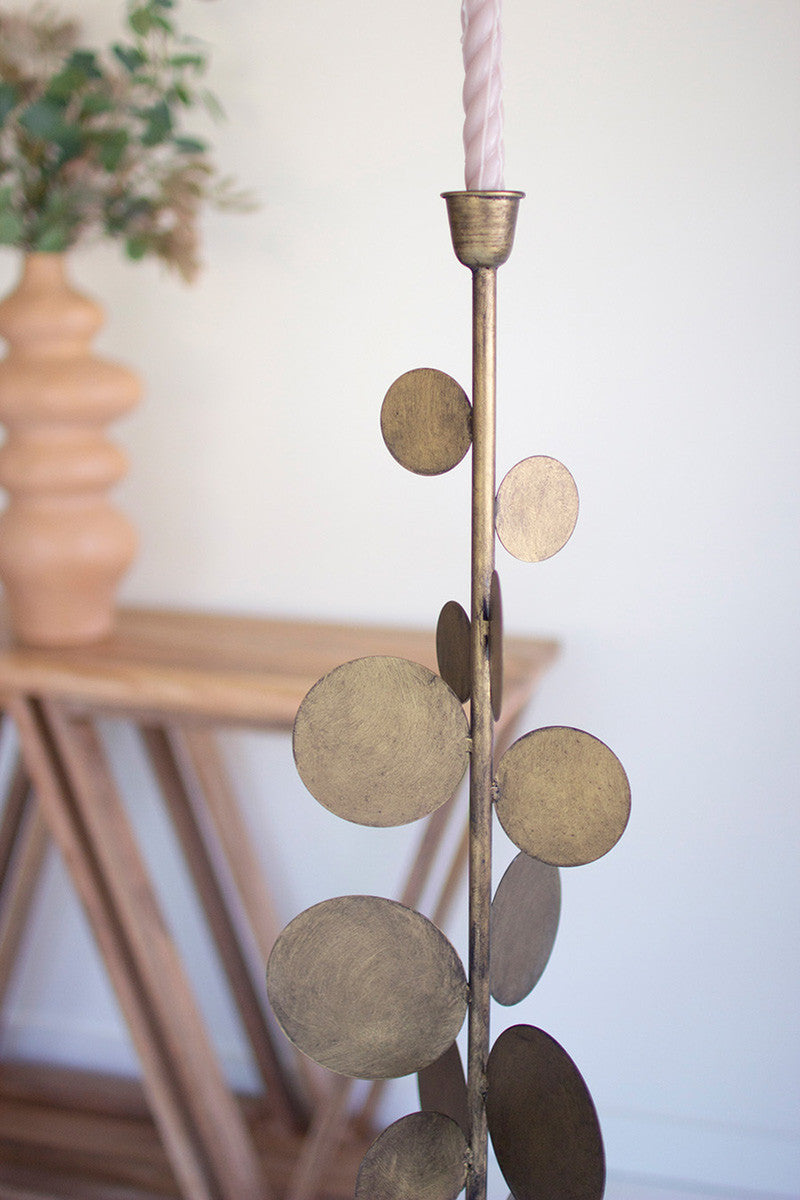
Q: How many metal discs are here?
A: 11